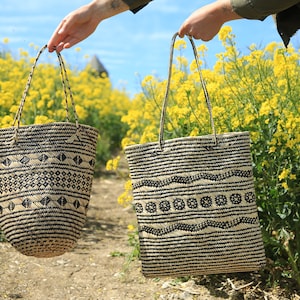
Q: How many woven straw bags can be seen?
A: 2